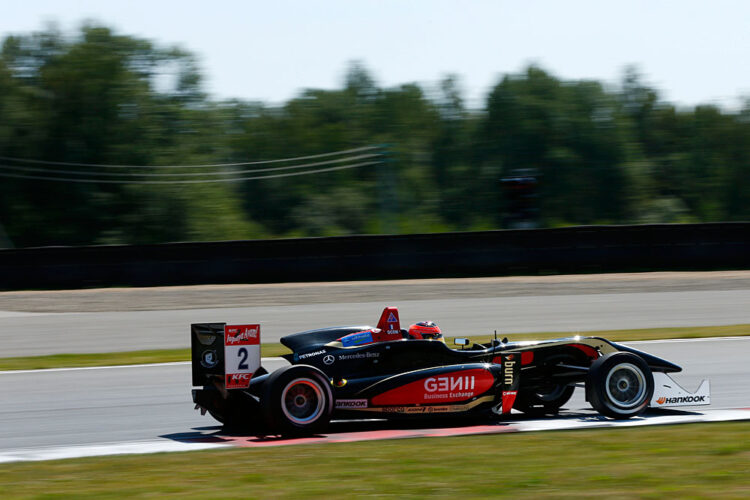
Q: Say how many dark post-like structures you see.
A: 1